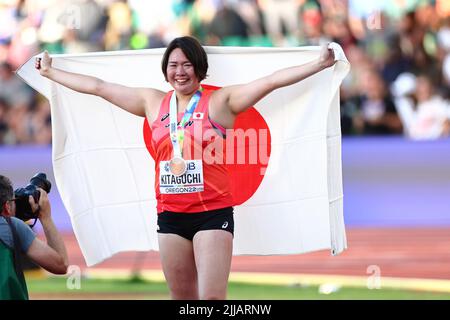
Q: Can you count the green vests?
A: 1